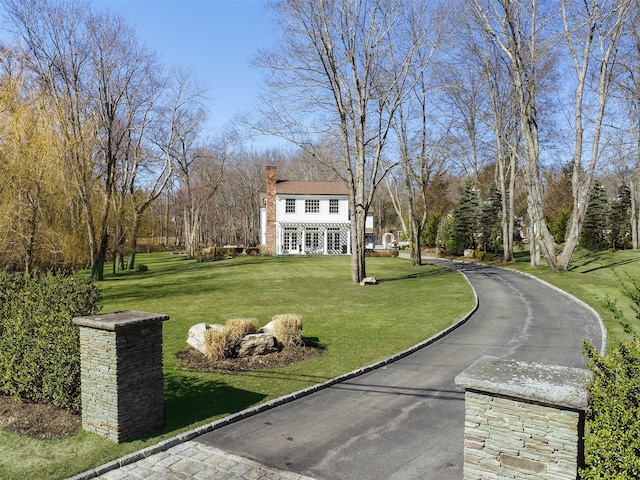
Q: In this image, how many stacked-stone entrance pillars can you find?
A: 2